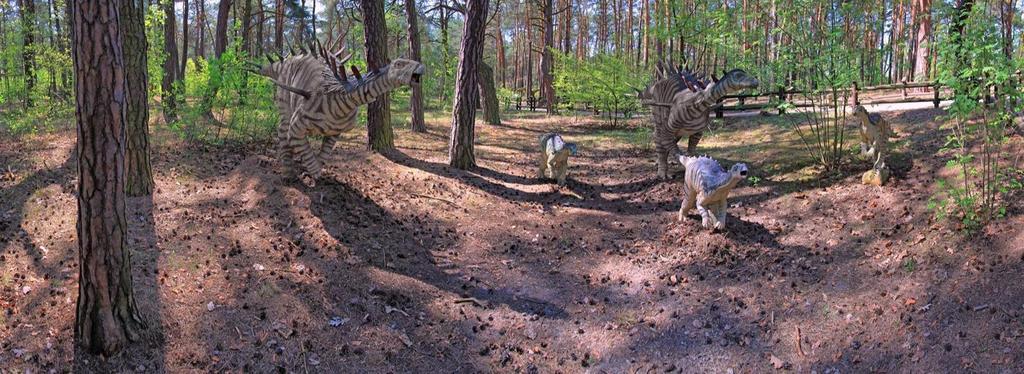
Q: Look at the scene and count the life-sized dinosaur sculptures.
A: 5